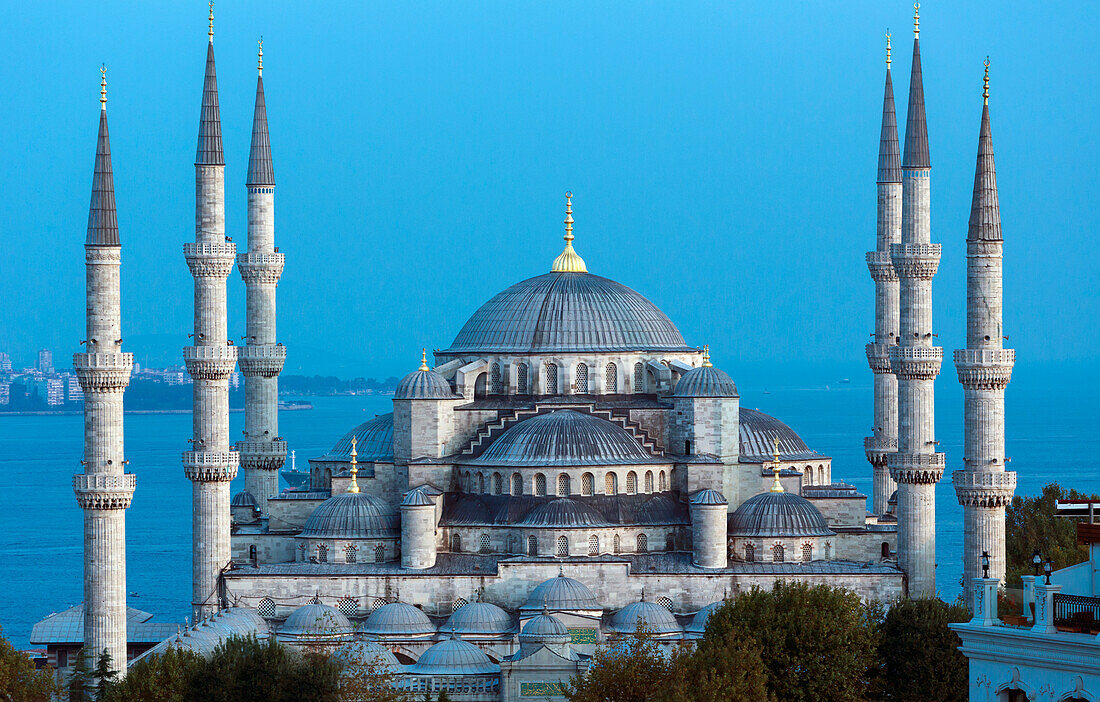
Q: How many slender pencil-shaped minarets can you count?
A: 6